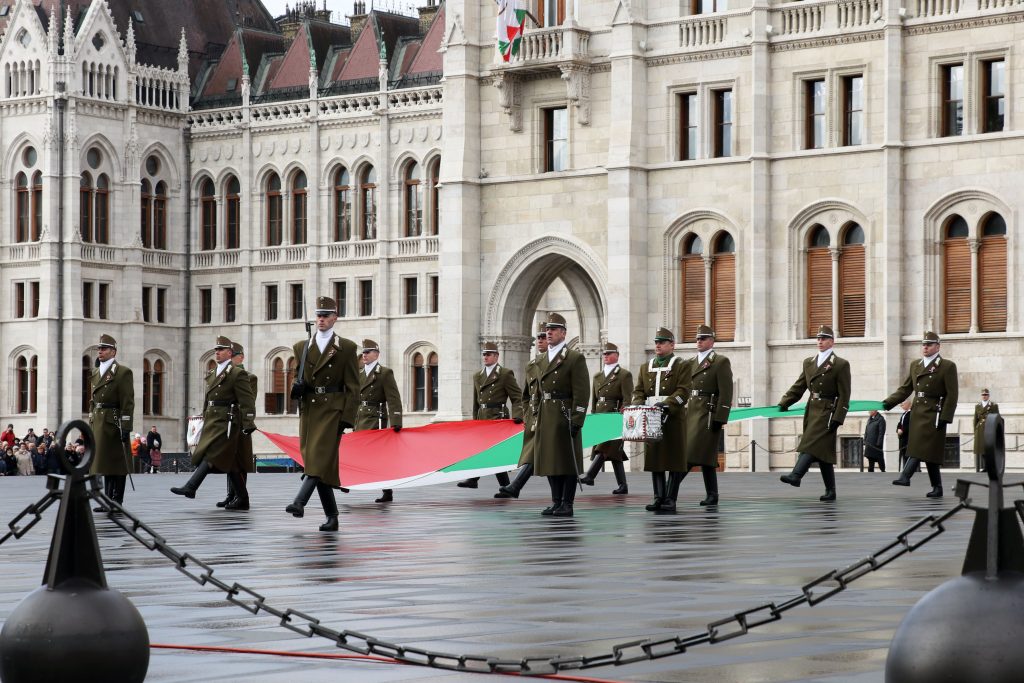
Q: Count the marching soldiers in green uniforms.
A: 13